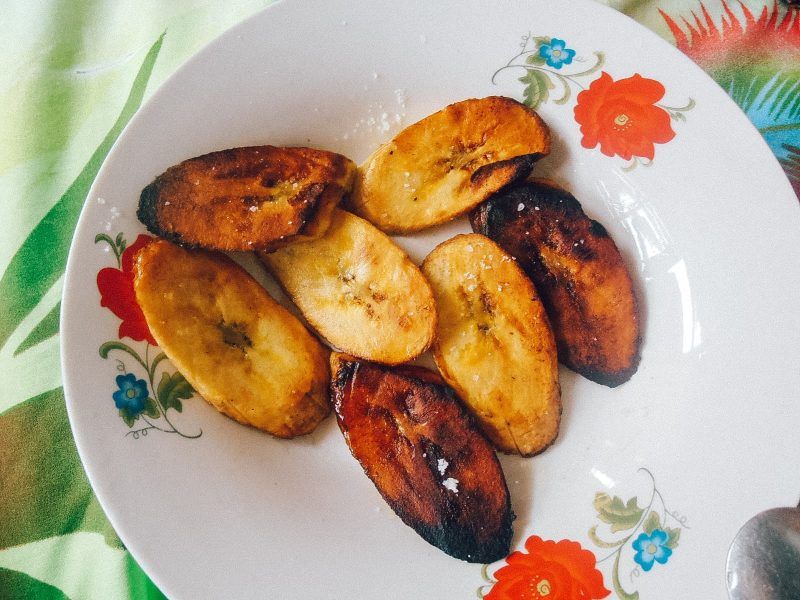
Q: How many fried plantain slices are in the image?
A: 7